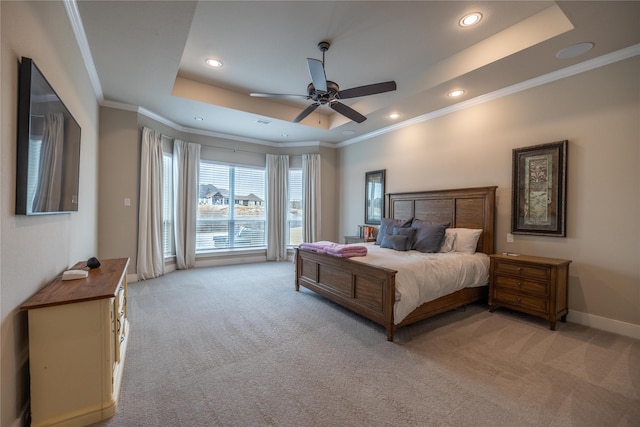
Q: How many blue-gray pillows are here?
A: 4